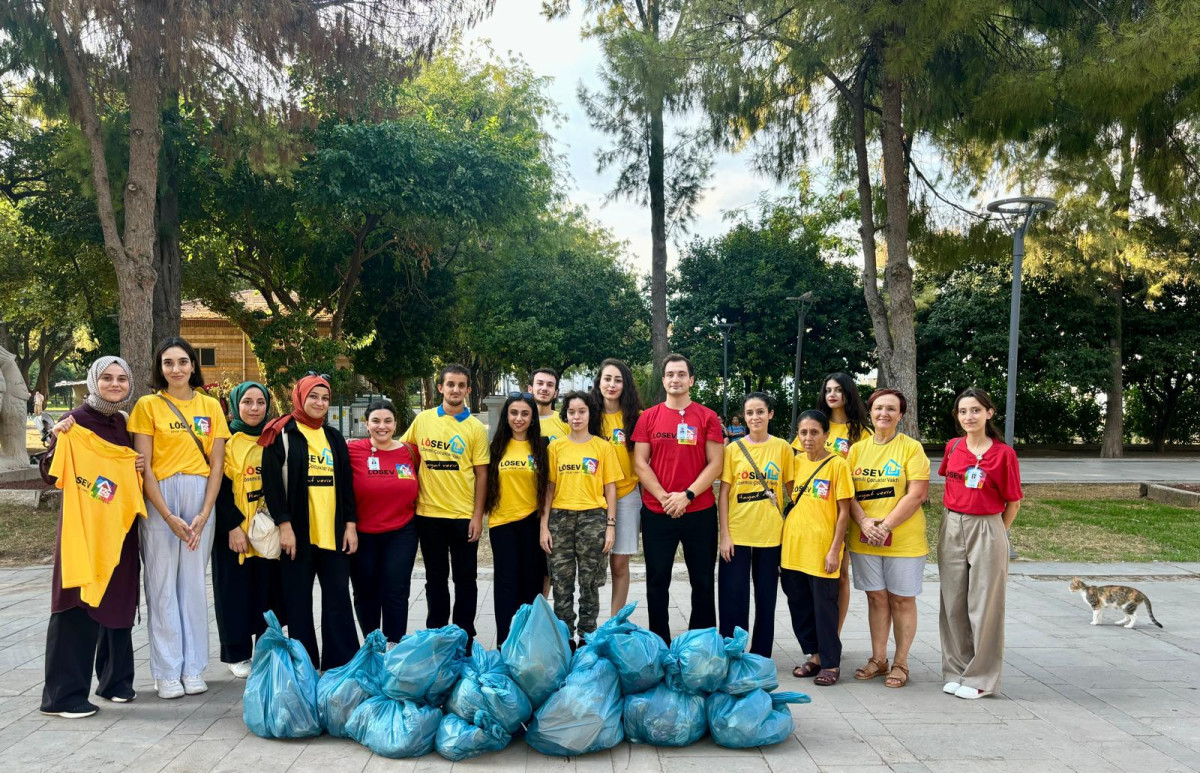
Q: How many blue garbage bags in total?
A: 13